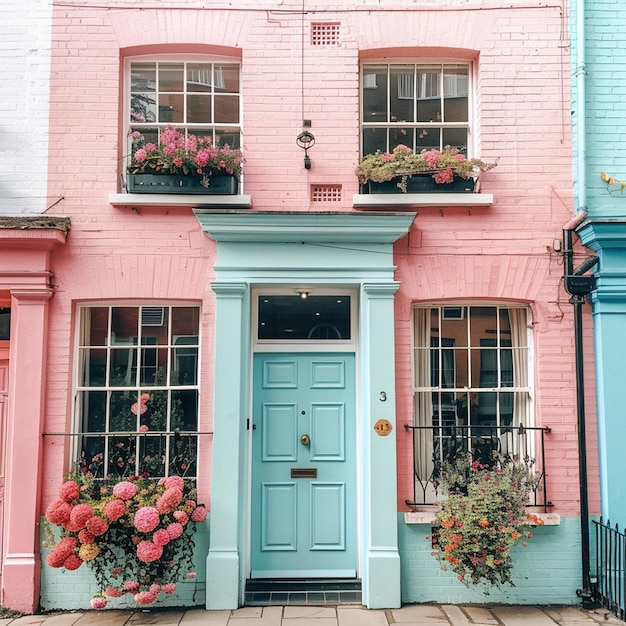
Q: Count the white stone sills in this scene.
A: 3